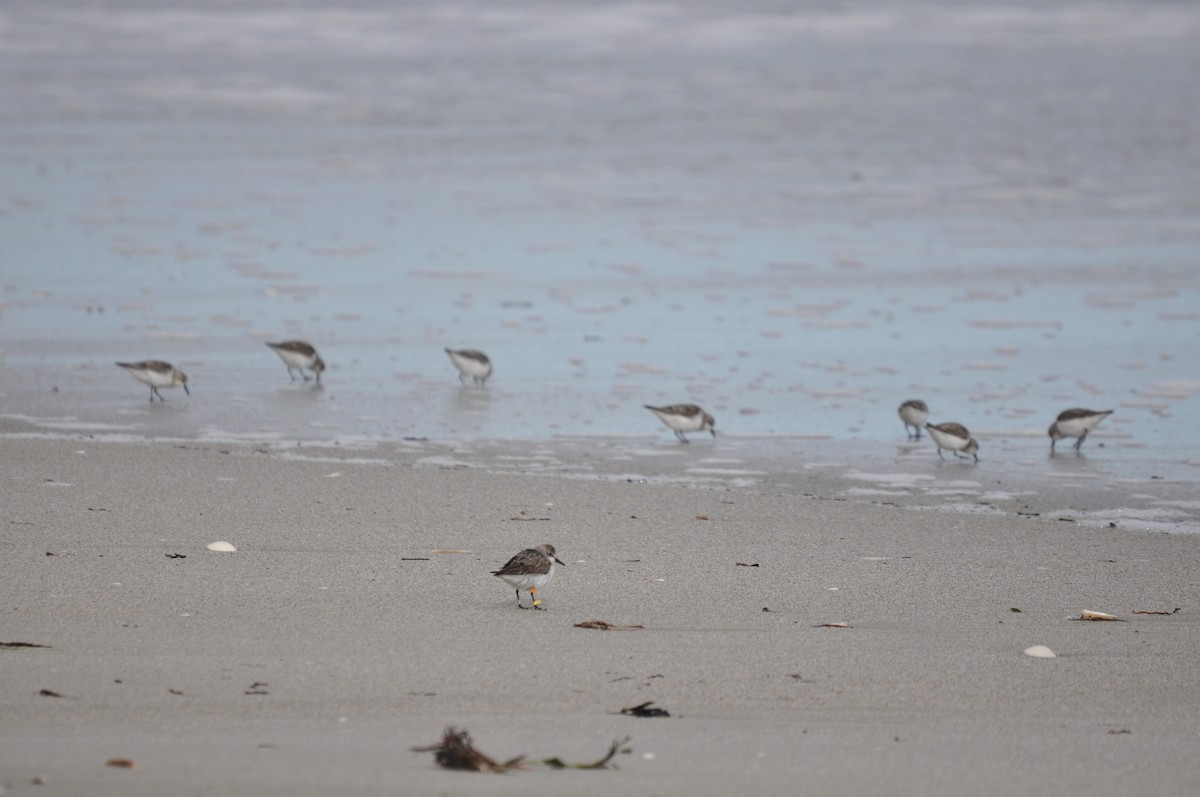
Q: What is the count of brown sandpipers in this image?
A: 8